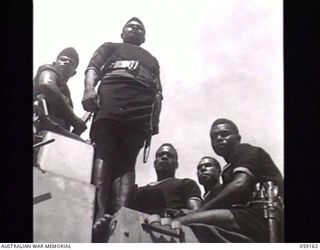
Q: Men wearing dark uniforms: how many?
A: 5